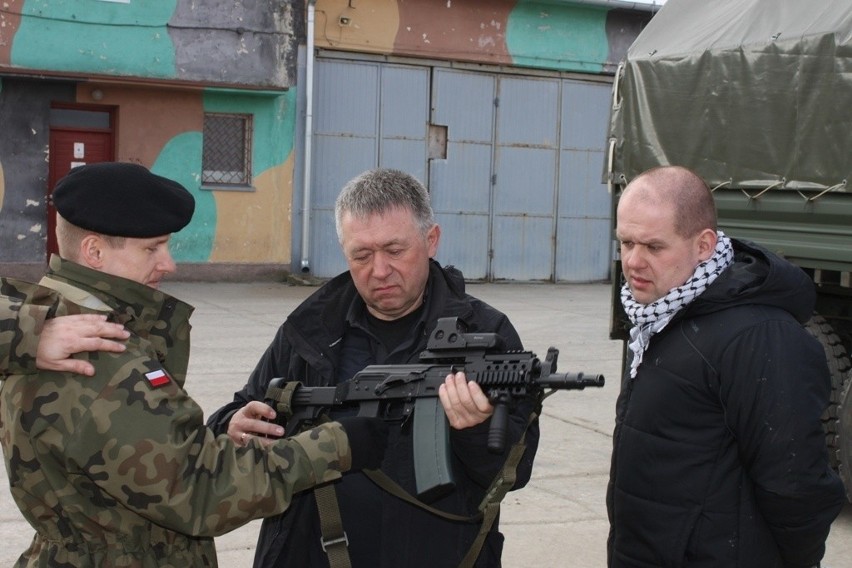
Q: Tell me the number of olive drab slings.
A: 1